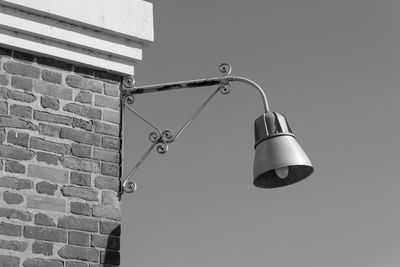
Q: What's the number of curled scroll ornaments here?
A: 8